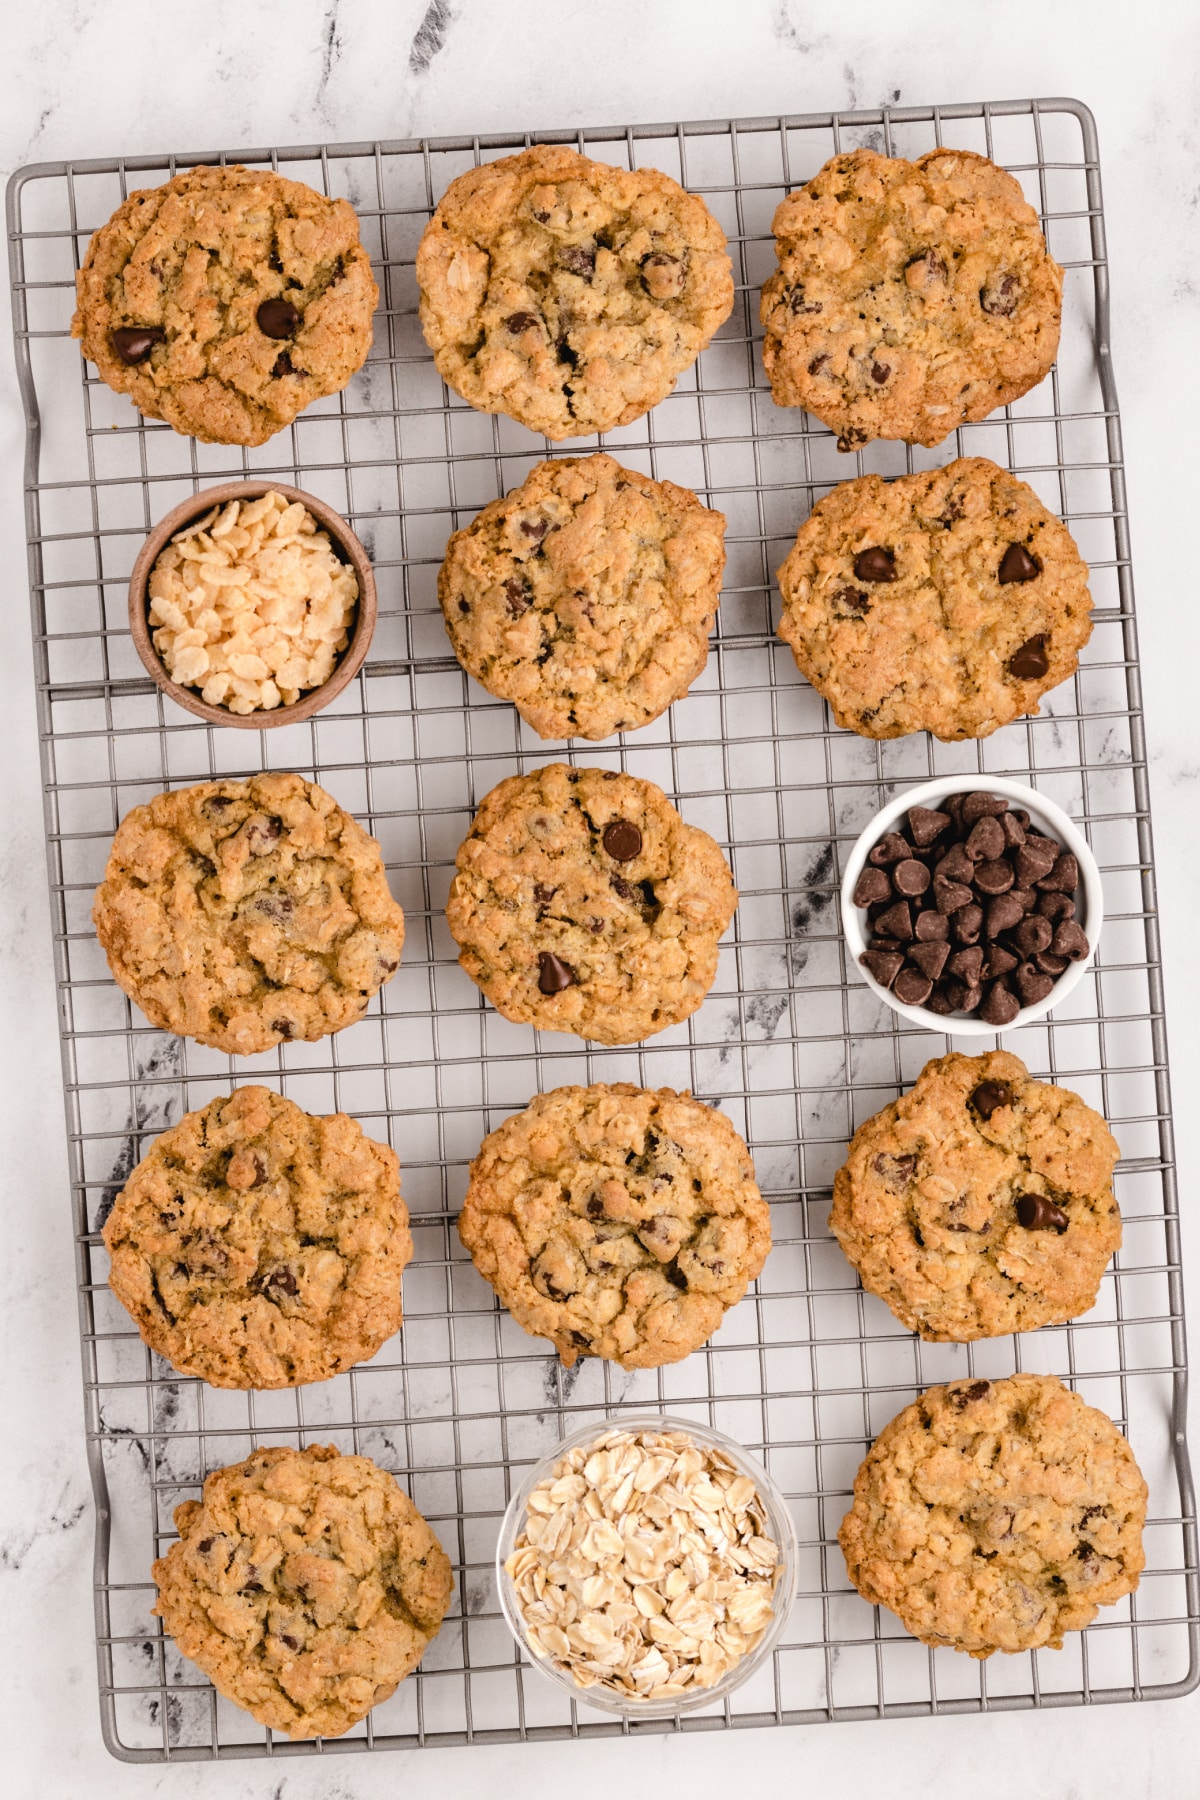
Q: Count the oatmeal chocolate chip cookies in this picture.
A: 12